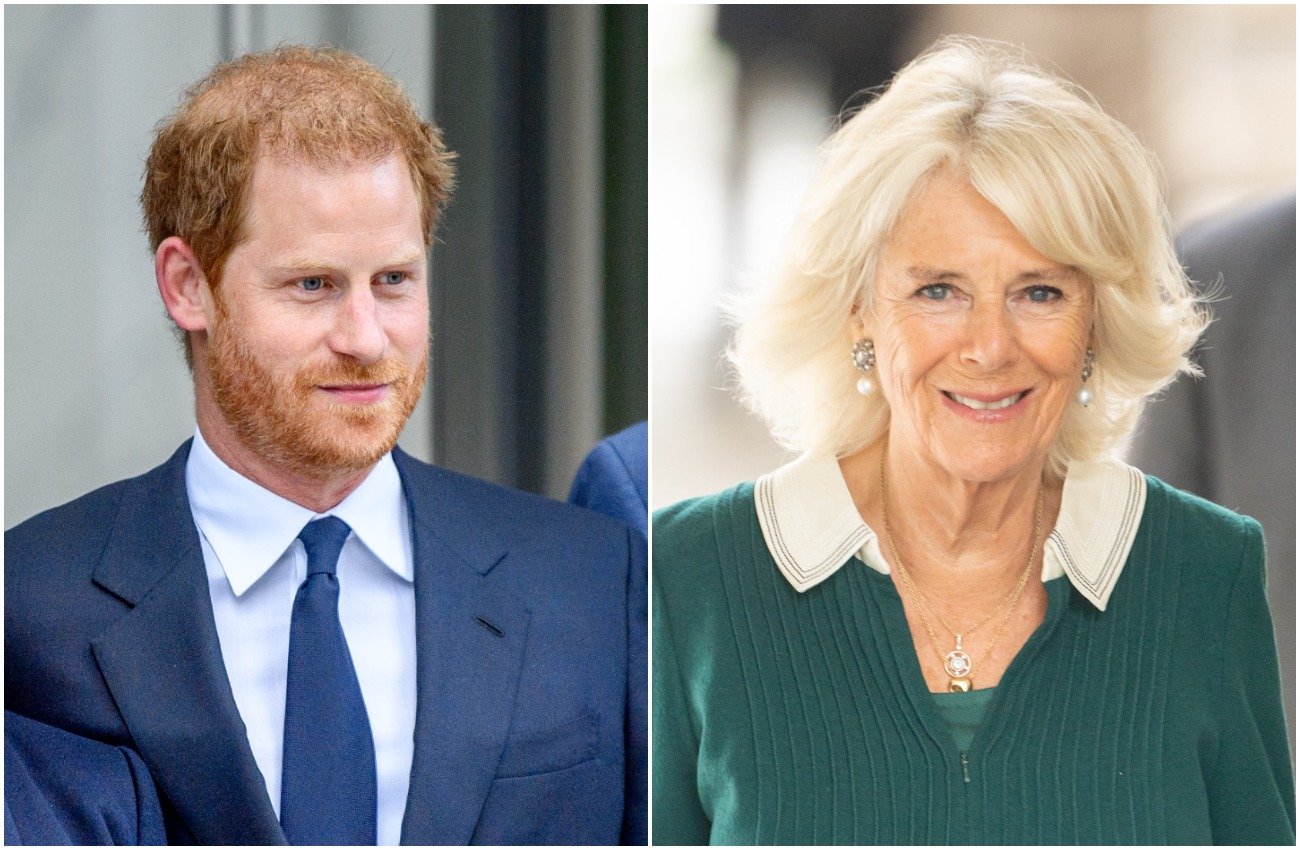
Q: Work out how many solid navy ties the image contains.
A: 1